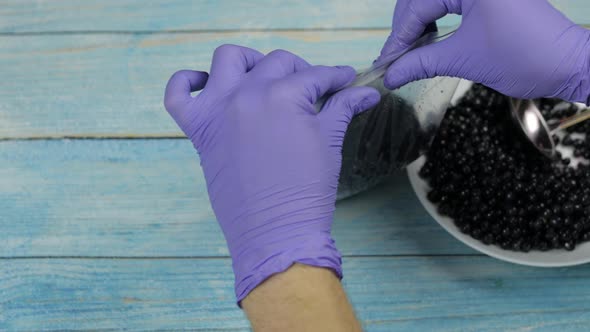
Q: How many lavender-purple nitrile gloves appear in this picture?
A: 2